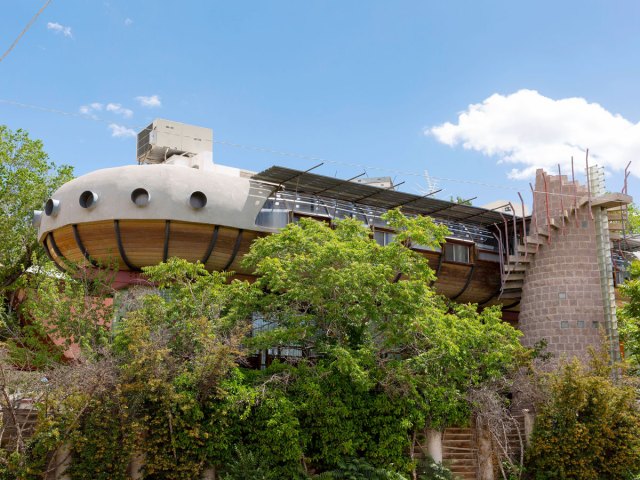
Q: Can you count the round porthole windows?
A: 5